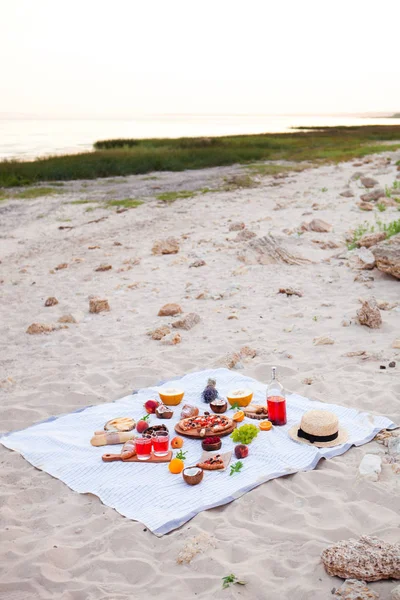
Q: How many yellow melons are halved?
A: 2